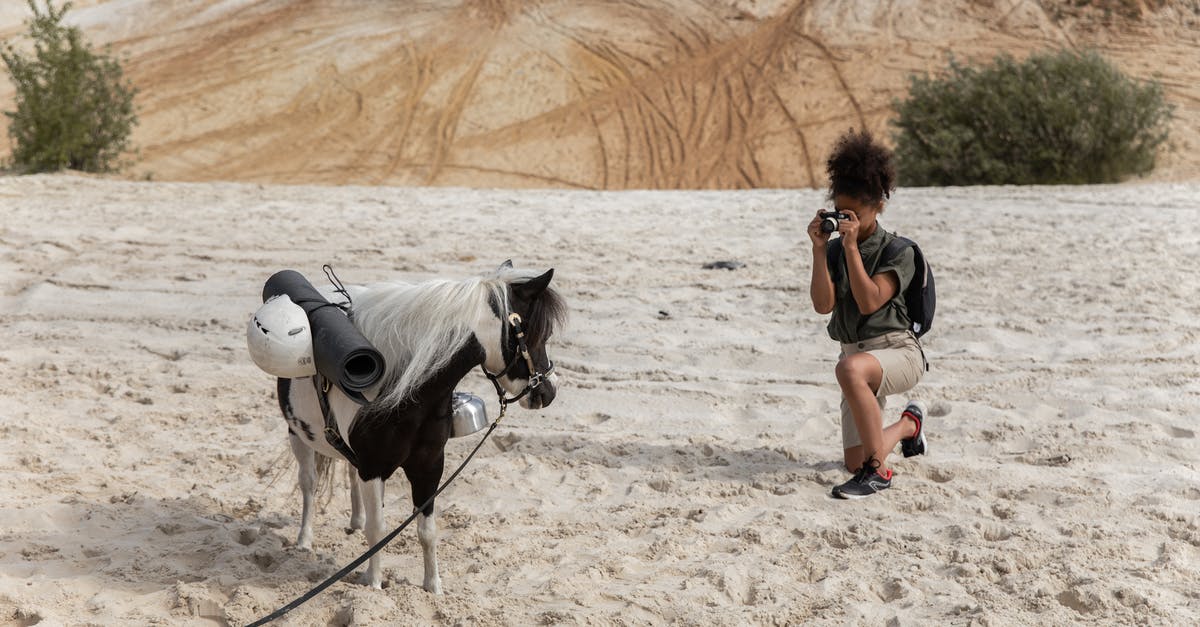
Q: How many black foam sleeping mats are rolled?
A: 1